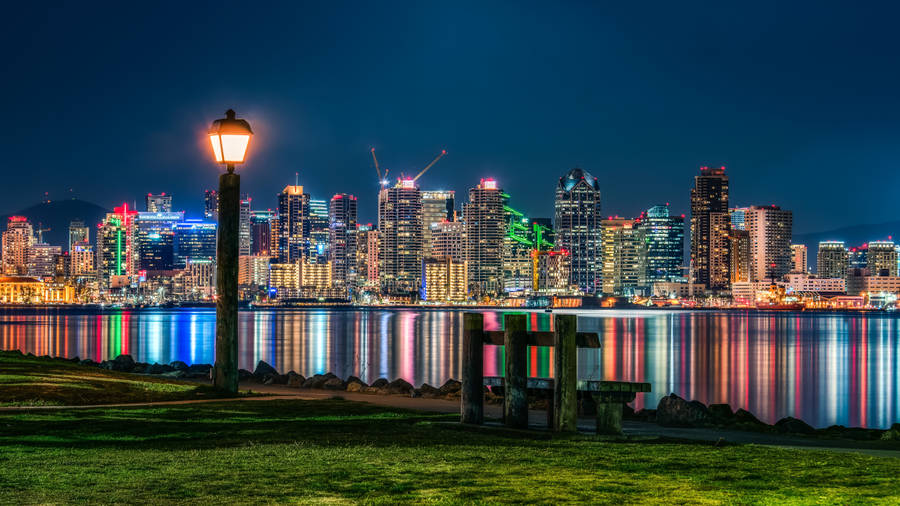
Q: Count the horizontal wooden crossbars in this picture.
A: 2